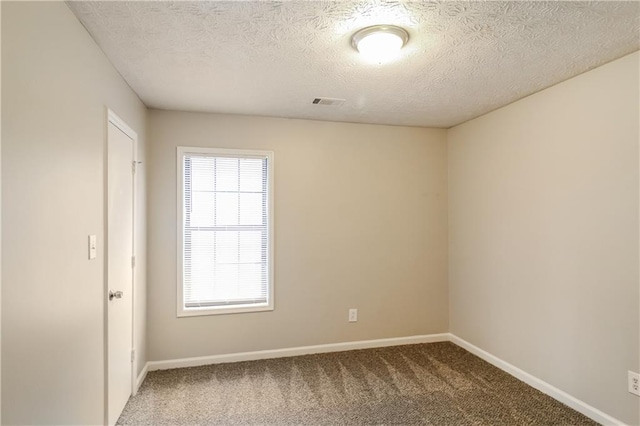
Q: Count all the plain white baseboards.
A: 3